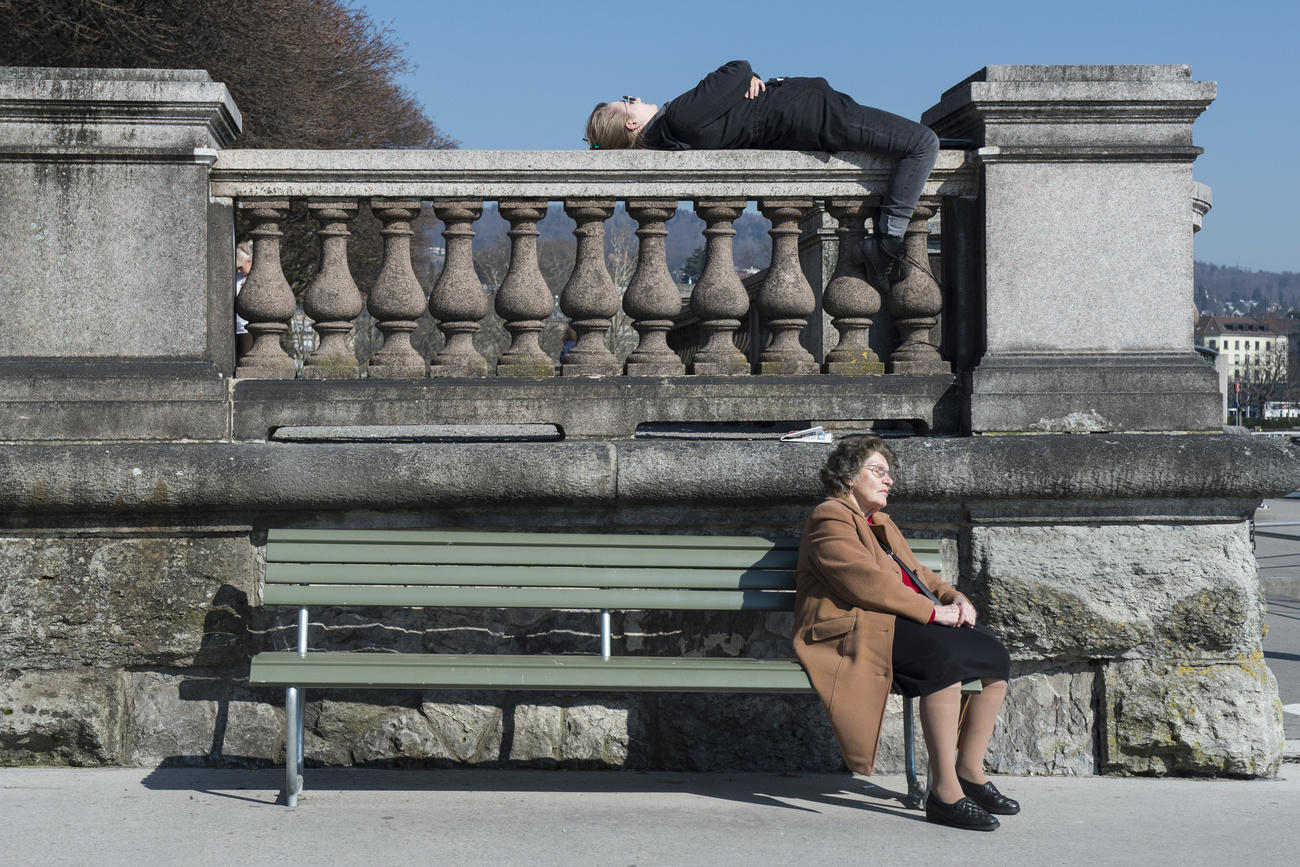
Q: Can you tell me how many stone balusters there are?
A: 11